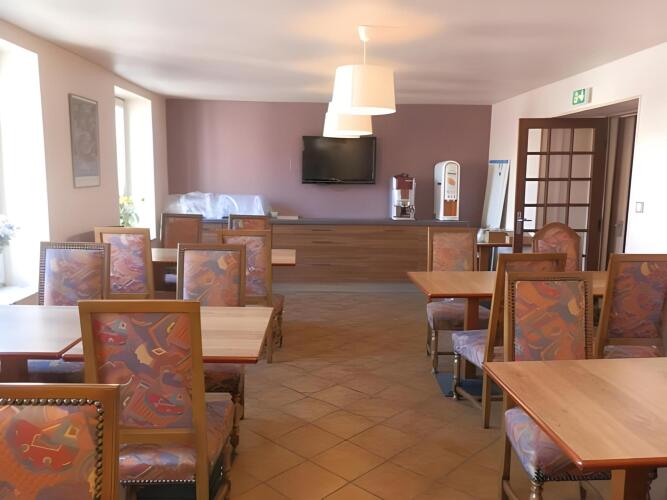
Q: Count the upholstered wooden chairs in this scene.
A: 13